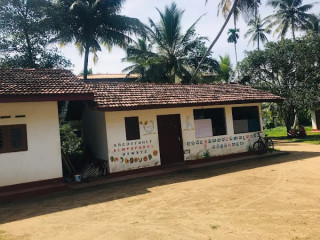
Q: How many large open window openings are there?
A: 2